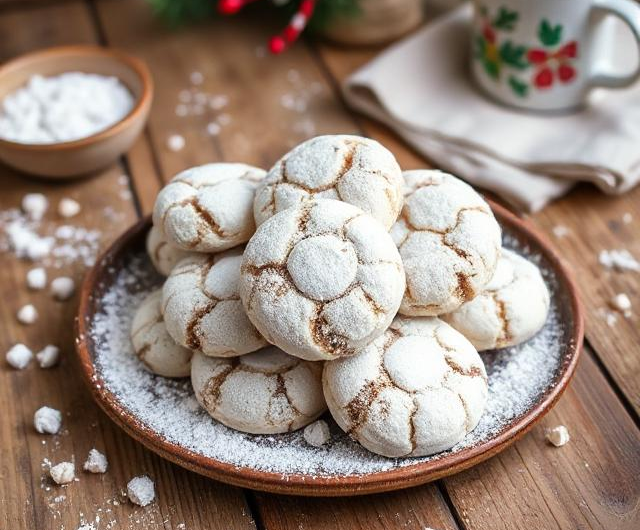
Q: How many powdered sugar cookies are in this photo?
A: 10